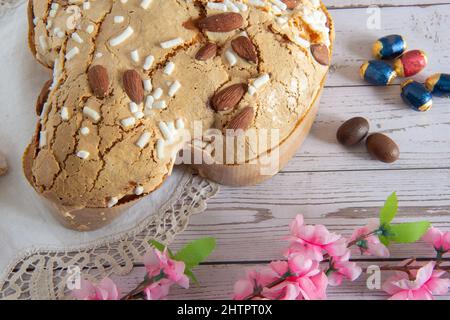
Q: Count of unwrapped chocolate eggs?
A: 2